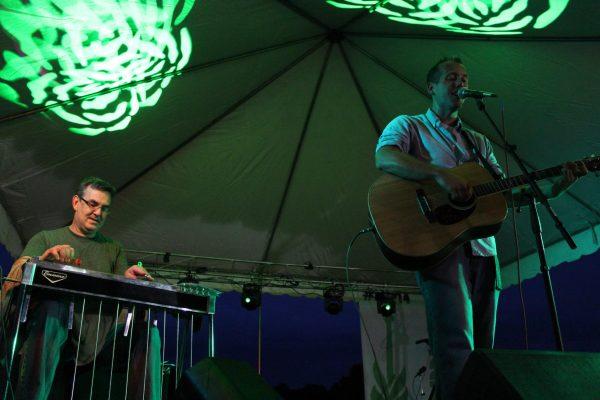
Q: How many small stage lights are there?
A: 3